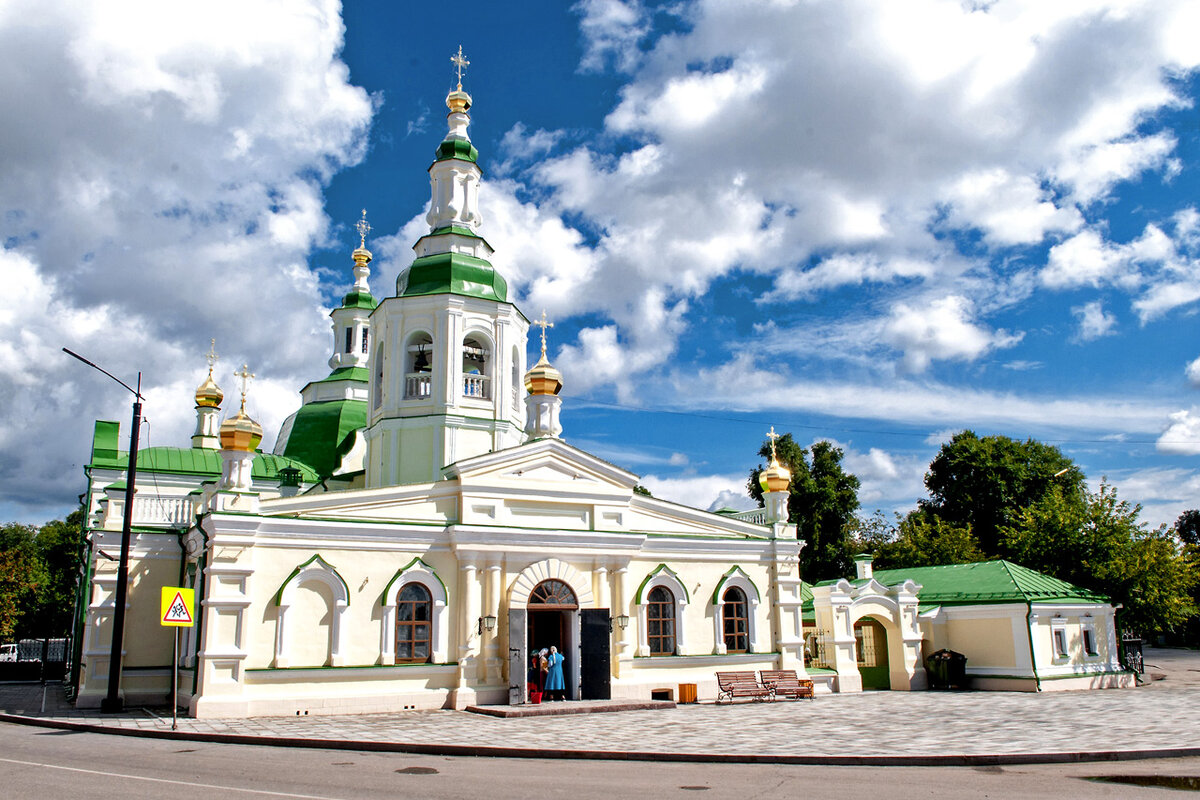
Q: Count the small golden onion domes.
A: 6